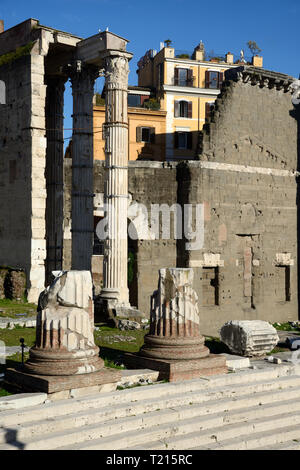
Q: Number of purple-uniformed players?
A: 0